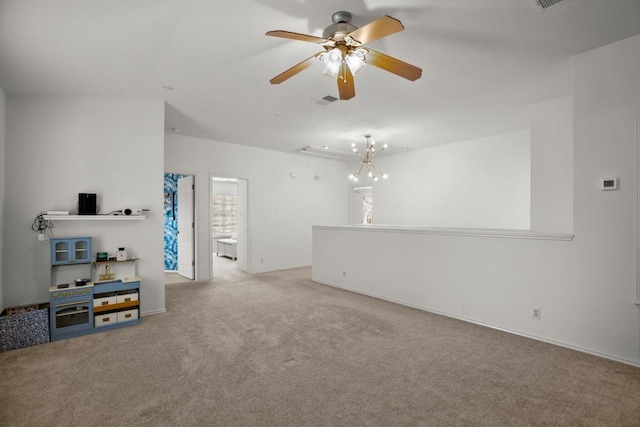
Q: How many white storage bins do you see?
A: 4